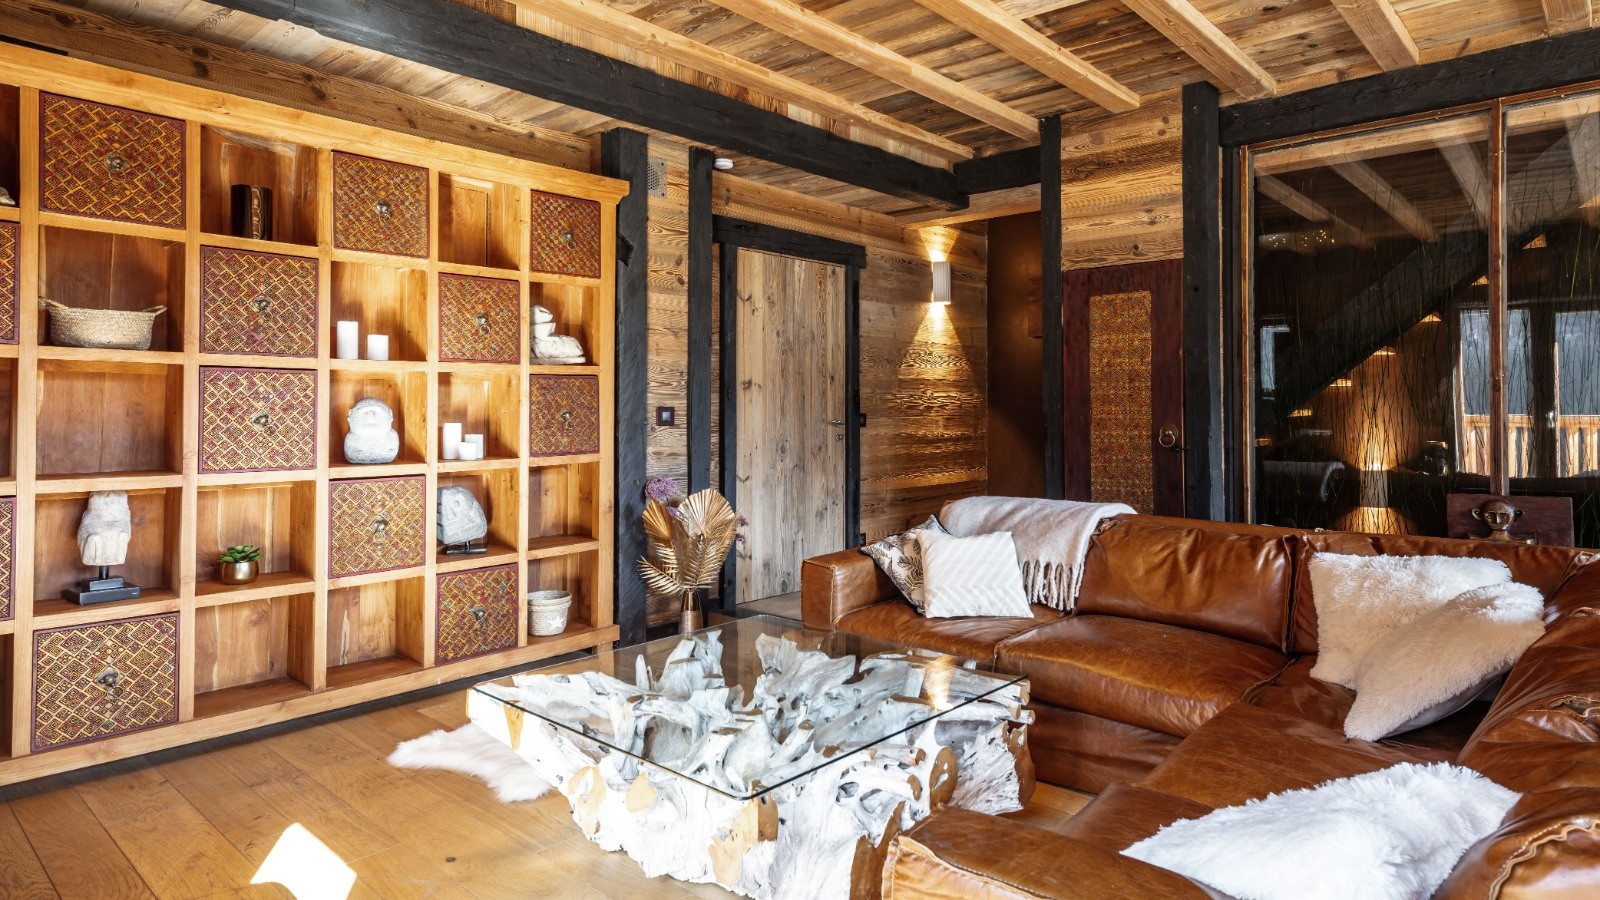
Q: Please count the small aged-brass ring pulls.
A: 10